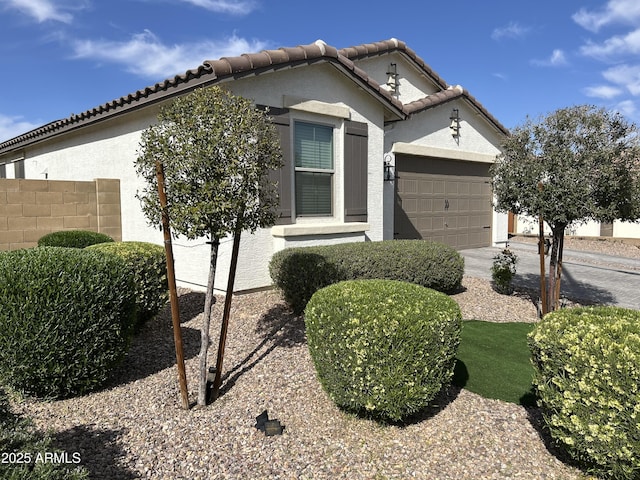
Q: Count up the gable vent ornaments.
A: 2